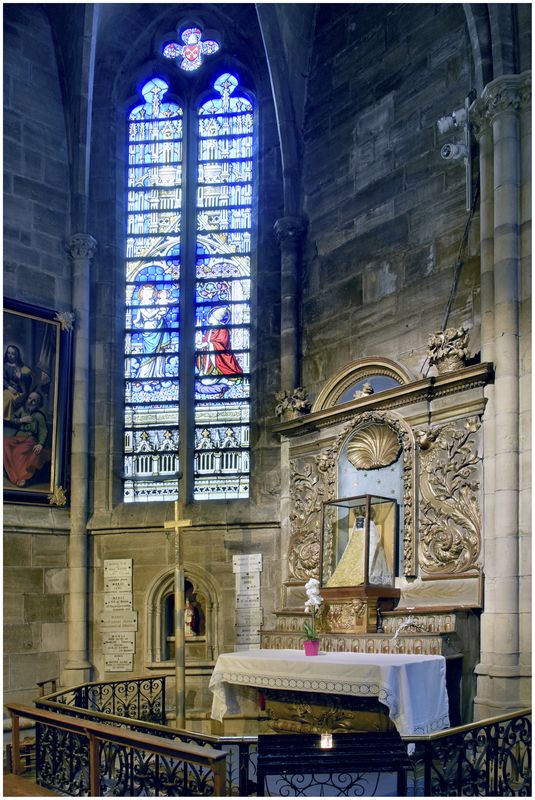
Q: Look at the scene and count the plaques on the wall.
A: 12